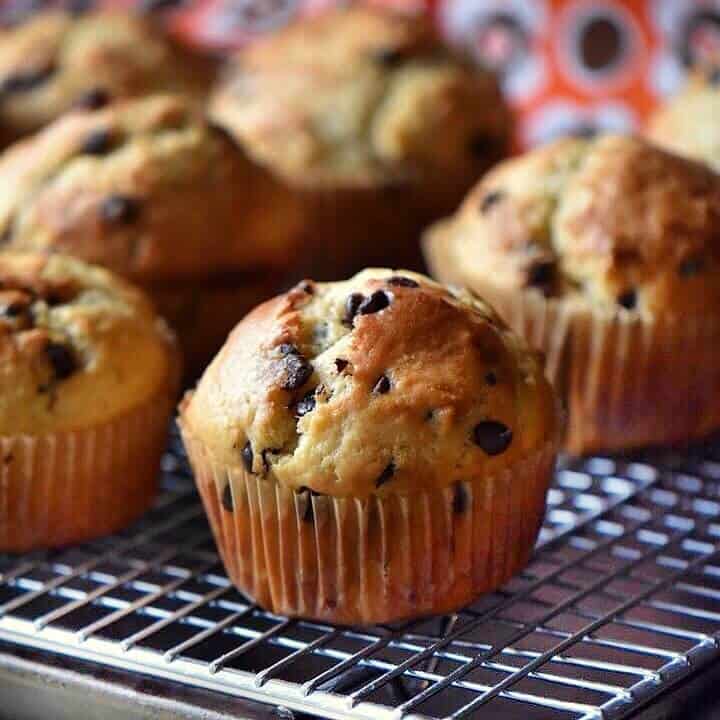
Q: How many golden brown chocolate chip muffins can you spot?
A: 7